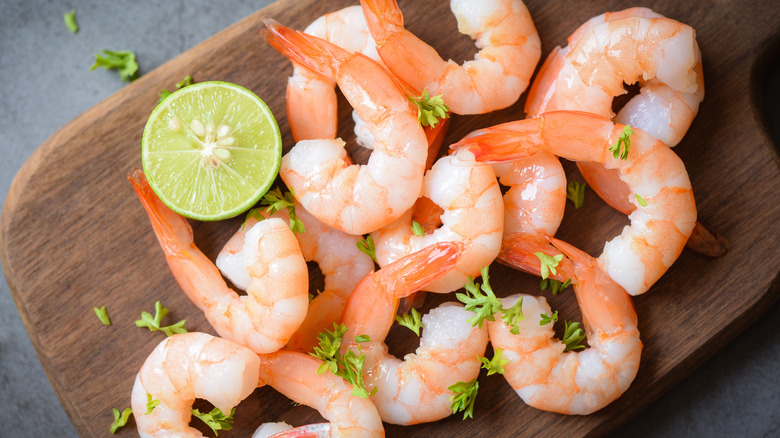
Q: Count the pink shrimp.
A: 14